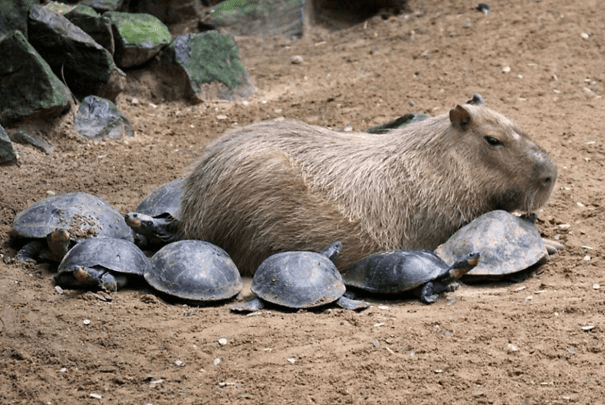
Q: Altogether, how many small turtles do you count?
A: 7